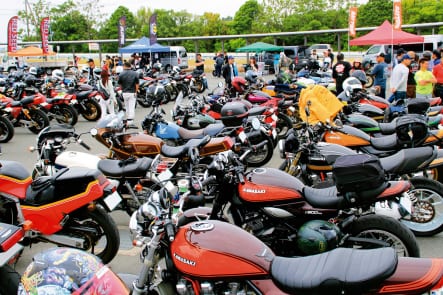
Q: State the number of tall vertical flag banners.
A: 6